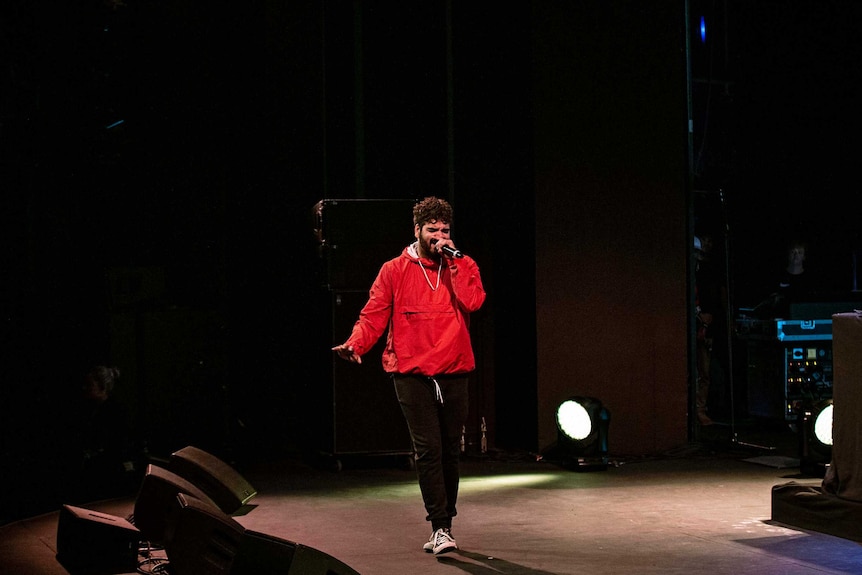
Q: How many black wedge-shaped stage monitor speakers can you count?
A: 5